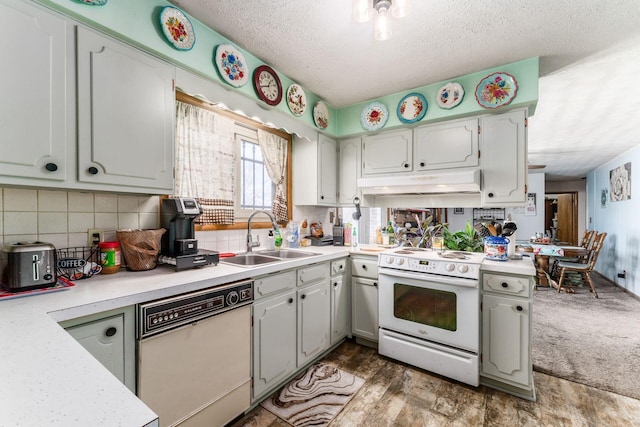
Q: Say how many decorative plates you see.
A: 9